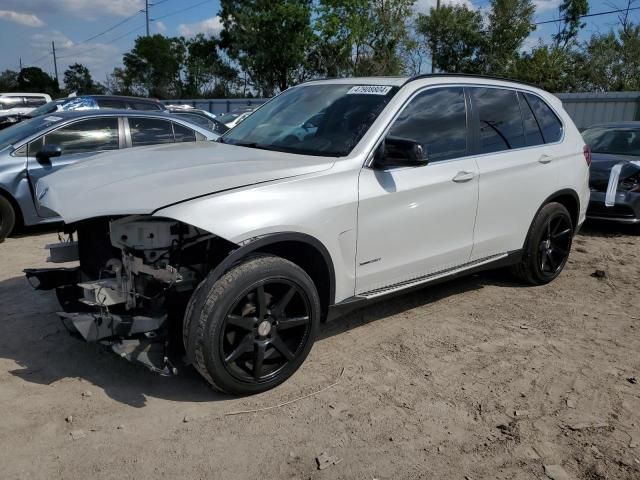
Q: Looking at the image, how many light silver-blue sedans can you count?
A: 1